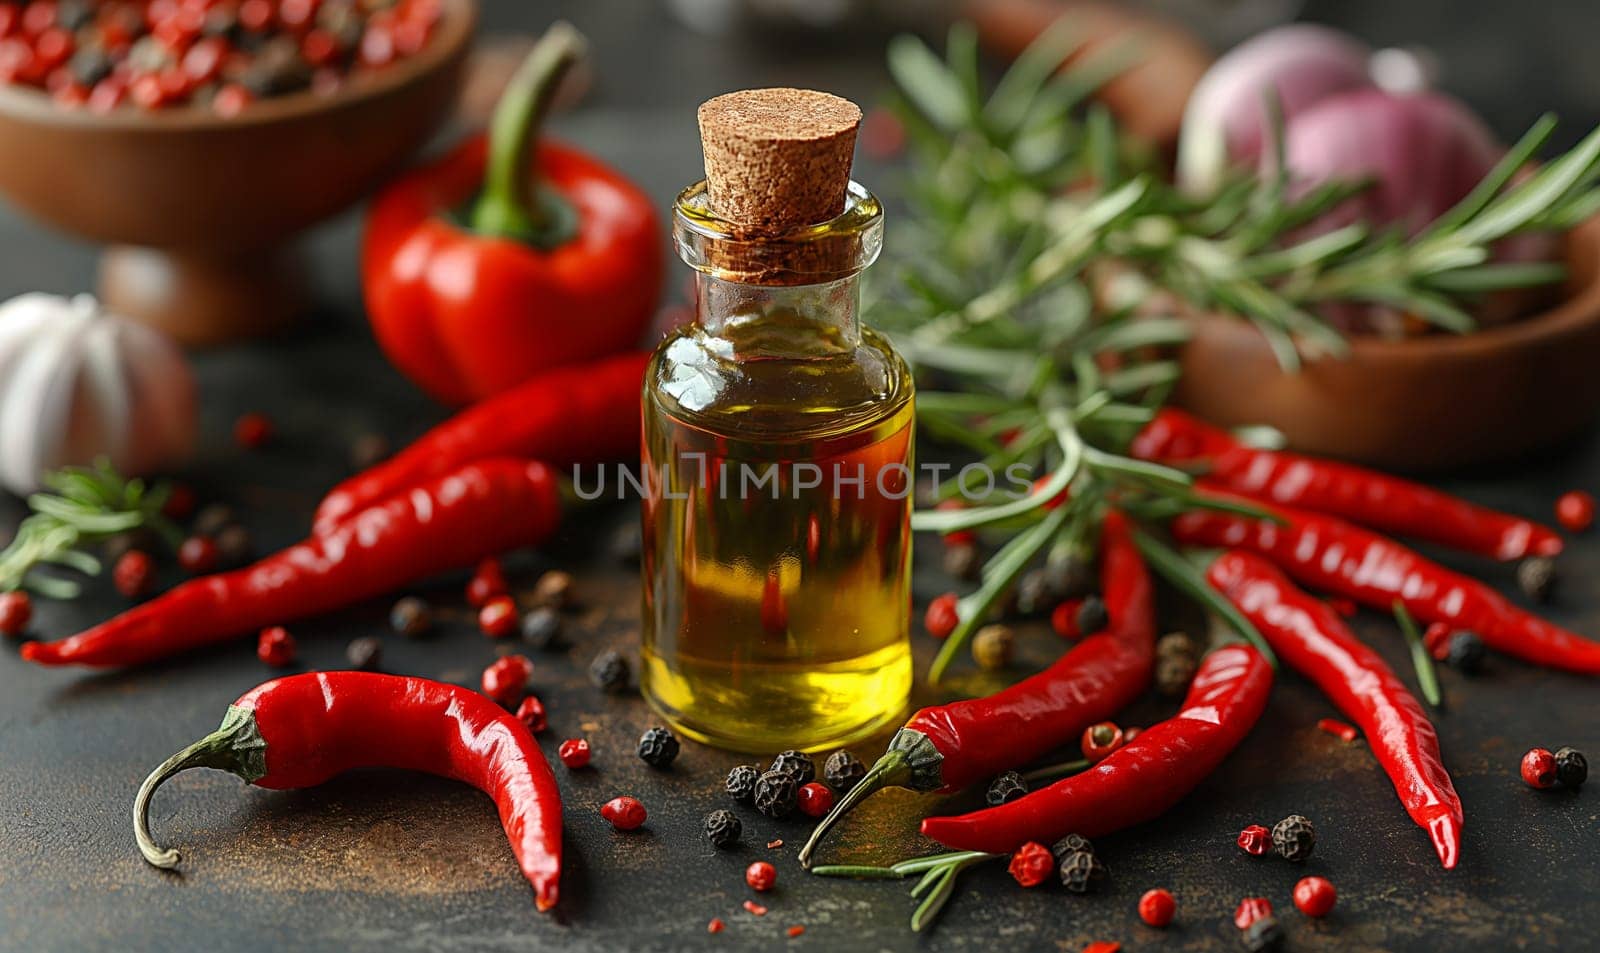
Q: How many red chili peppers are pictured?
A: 8